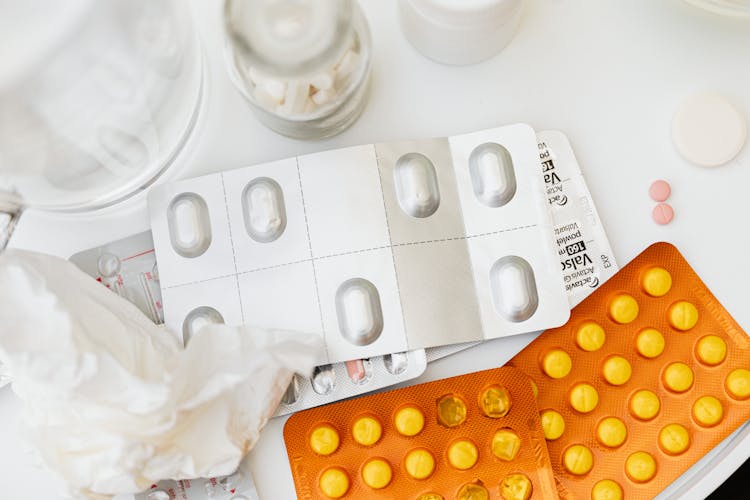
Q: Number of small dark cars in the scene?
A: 0